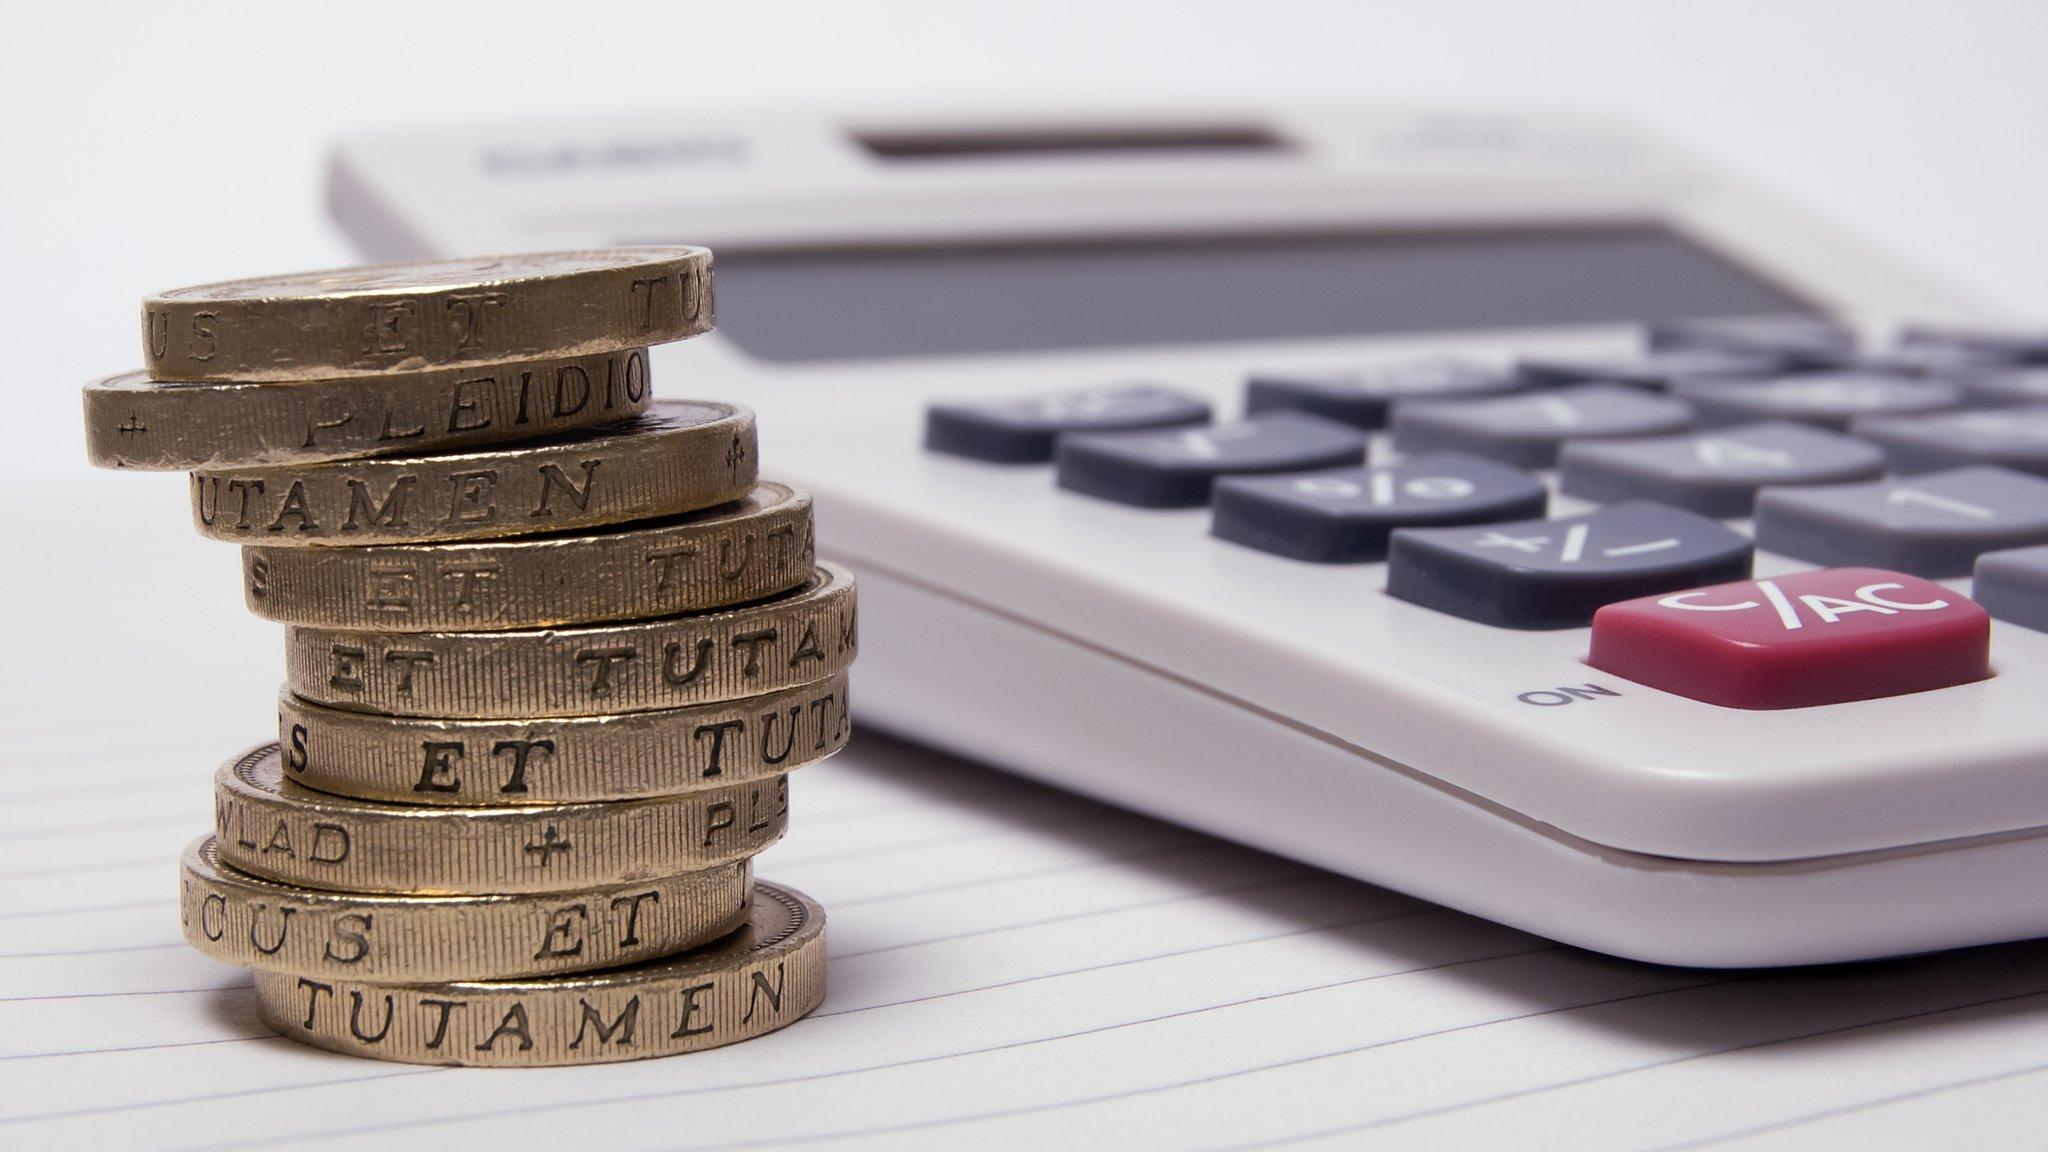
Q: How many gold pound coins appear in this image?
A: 9